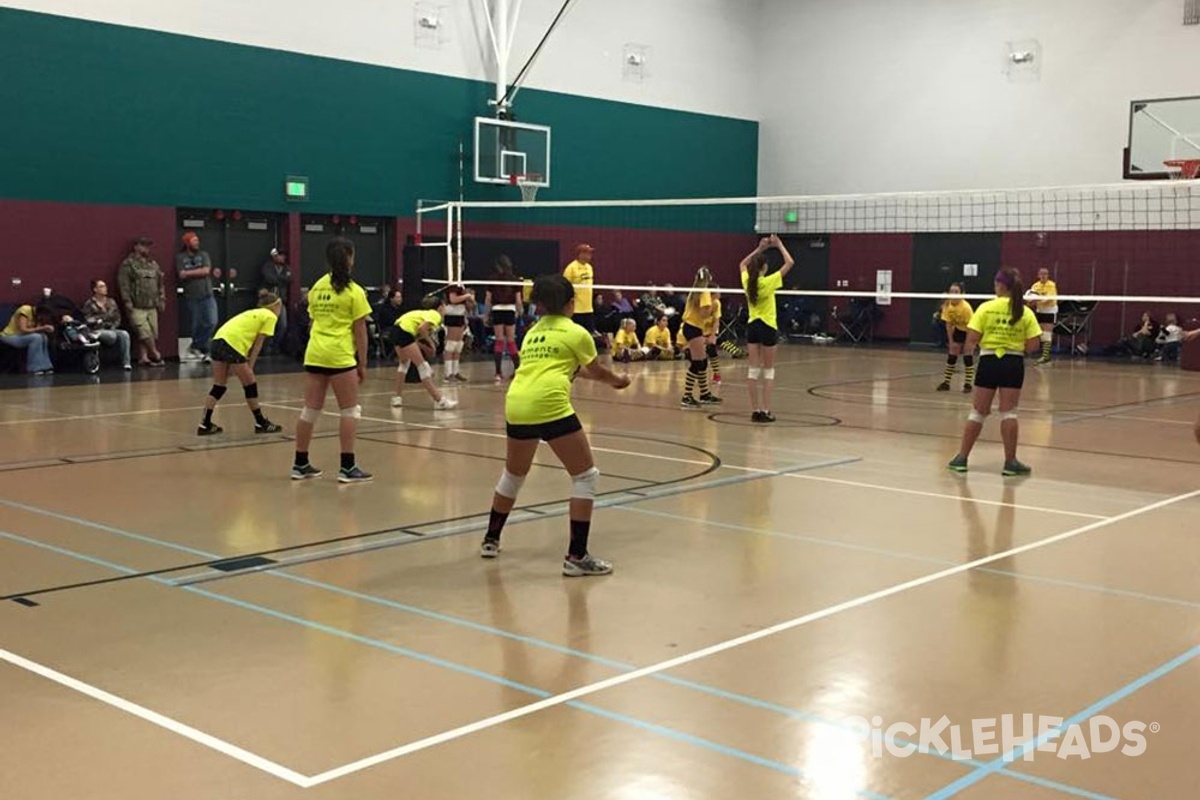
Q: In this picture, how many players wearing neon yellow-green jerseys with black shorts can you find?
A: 6